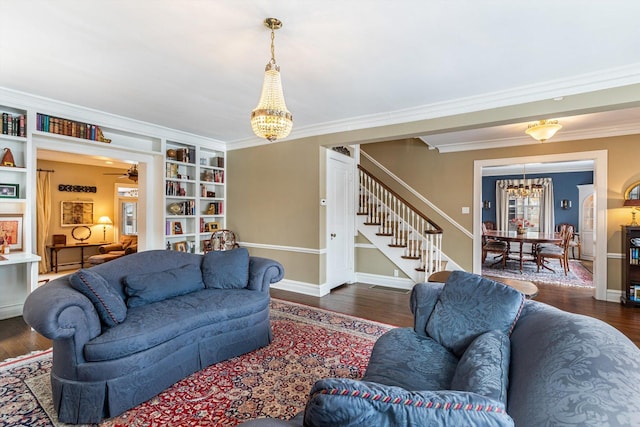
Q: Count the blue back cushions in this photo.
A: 6